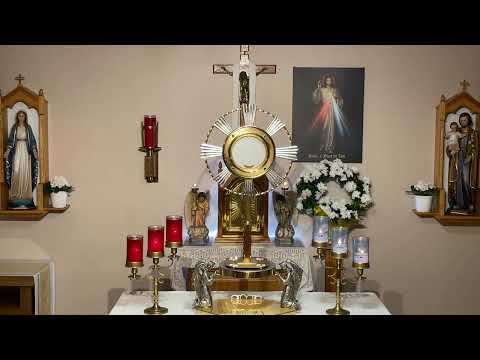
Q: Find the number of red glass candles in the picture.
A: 4